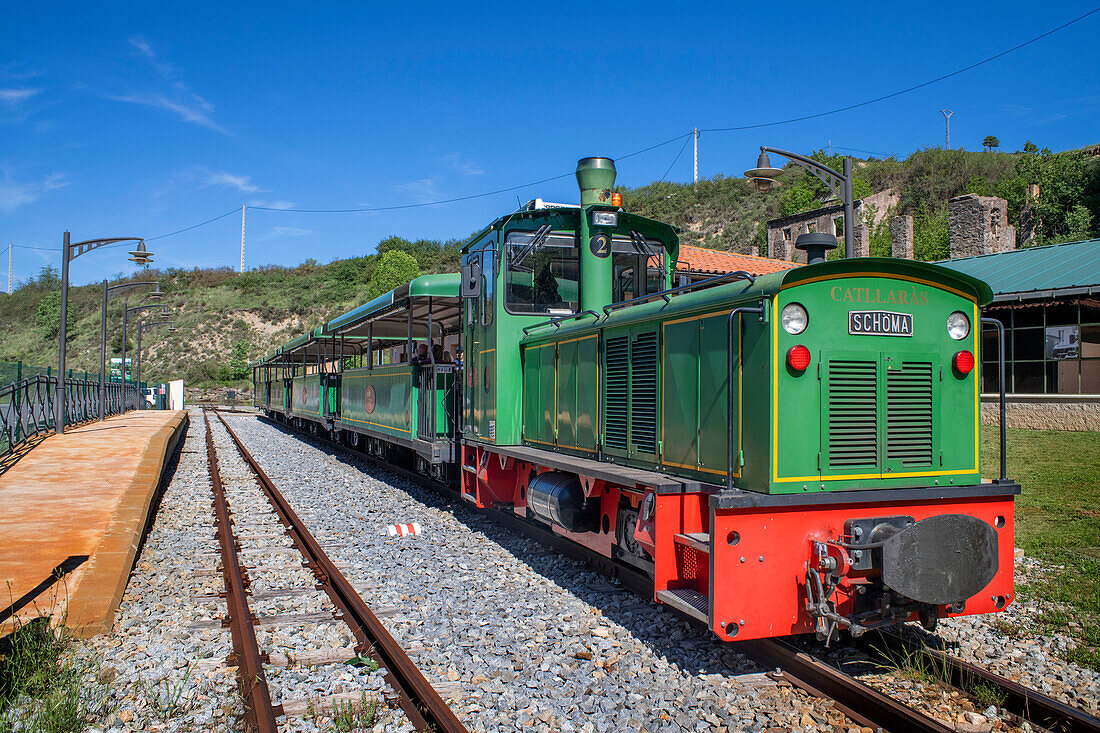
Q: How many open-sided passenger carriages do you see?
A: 4